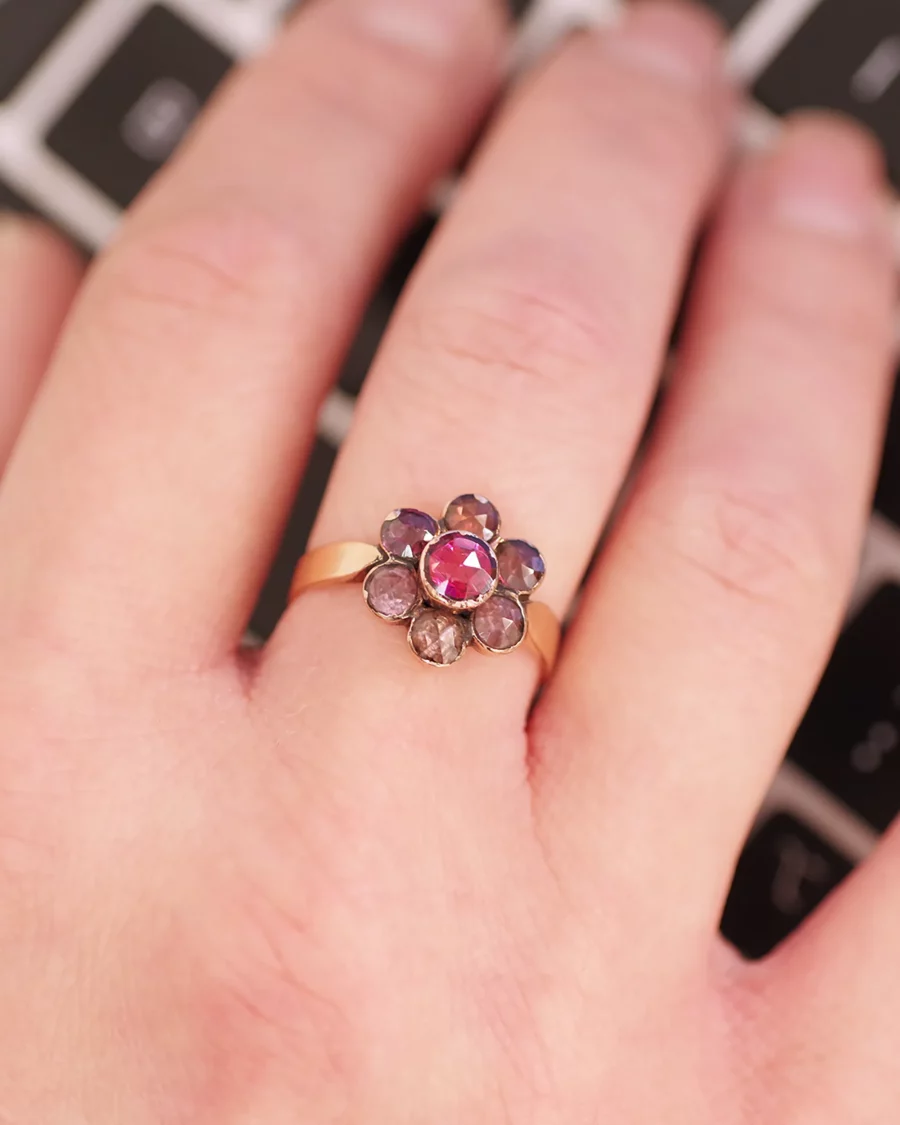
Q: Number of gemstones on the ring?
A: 7